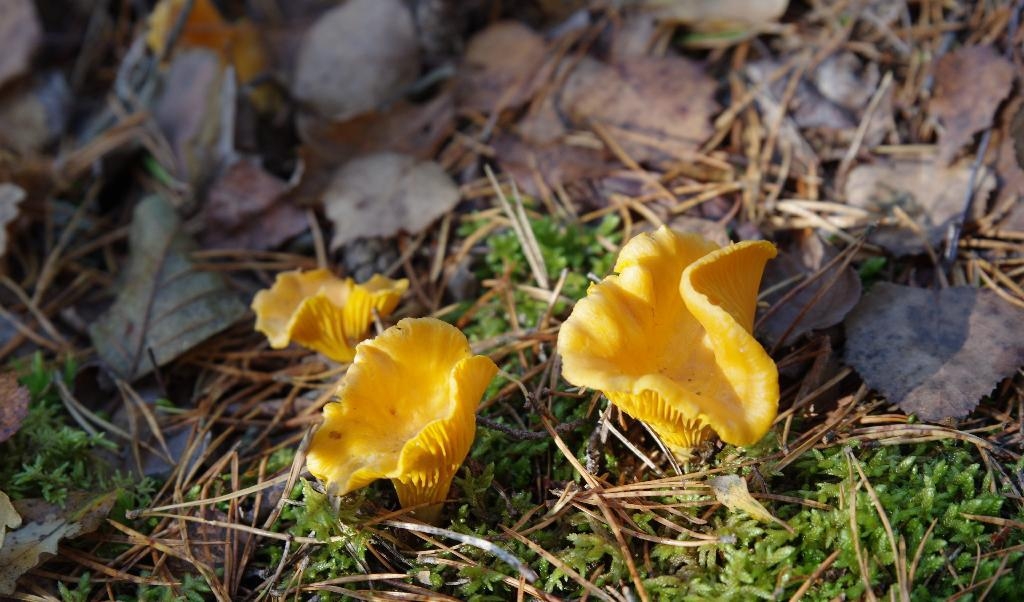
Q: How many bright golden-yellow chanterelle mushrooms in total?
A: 3